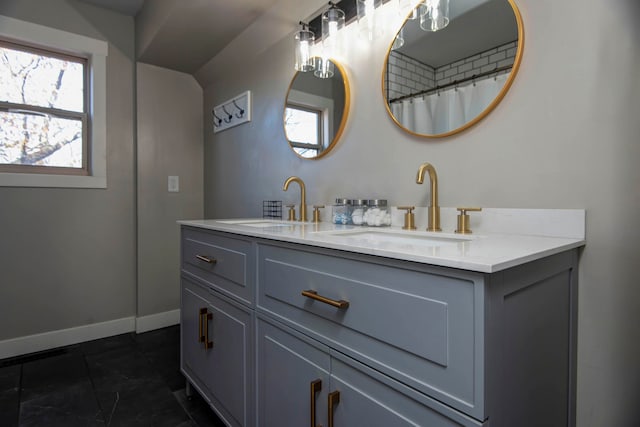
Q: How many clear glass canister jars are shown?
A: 3